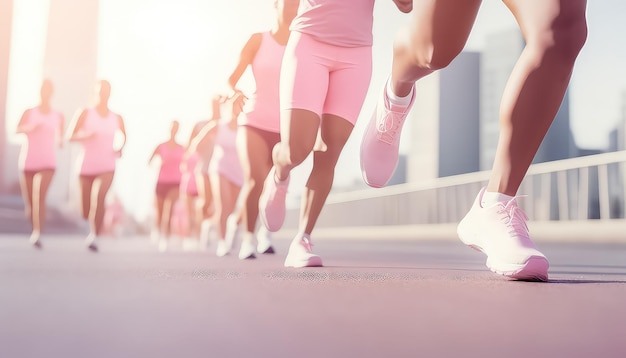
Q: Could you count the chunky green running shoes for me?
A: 0